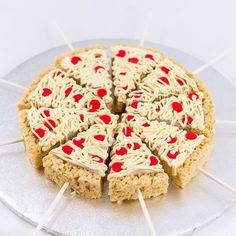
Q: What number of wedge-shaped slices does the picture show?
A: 9